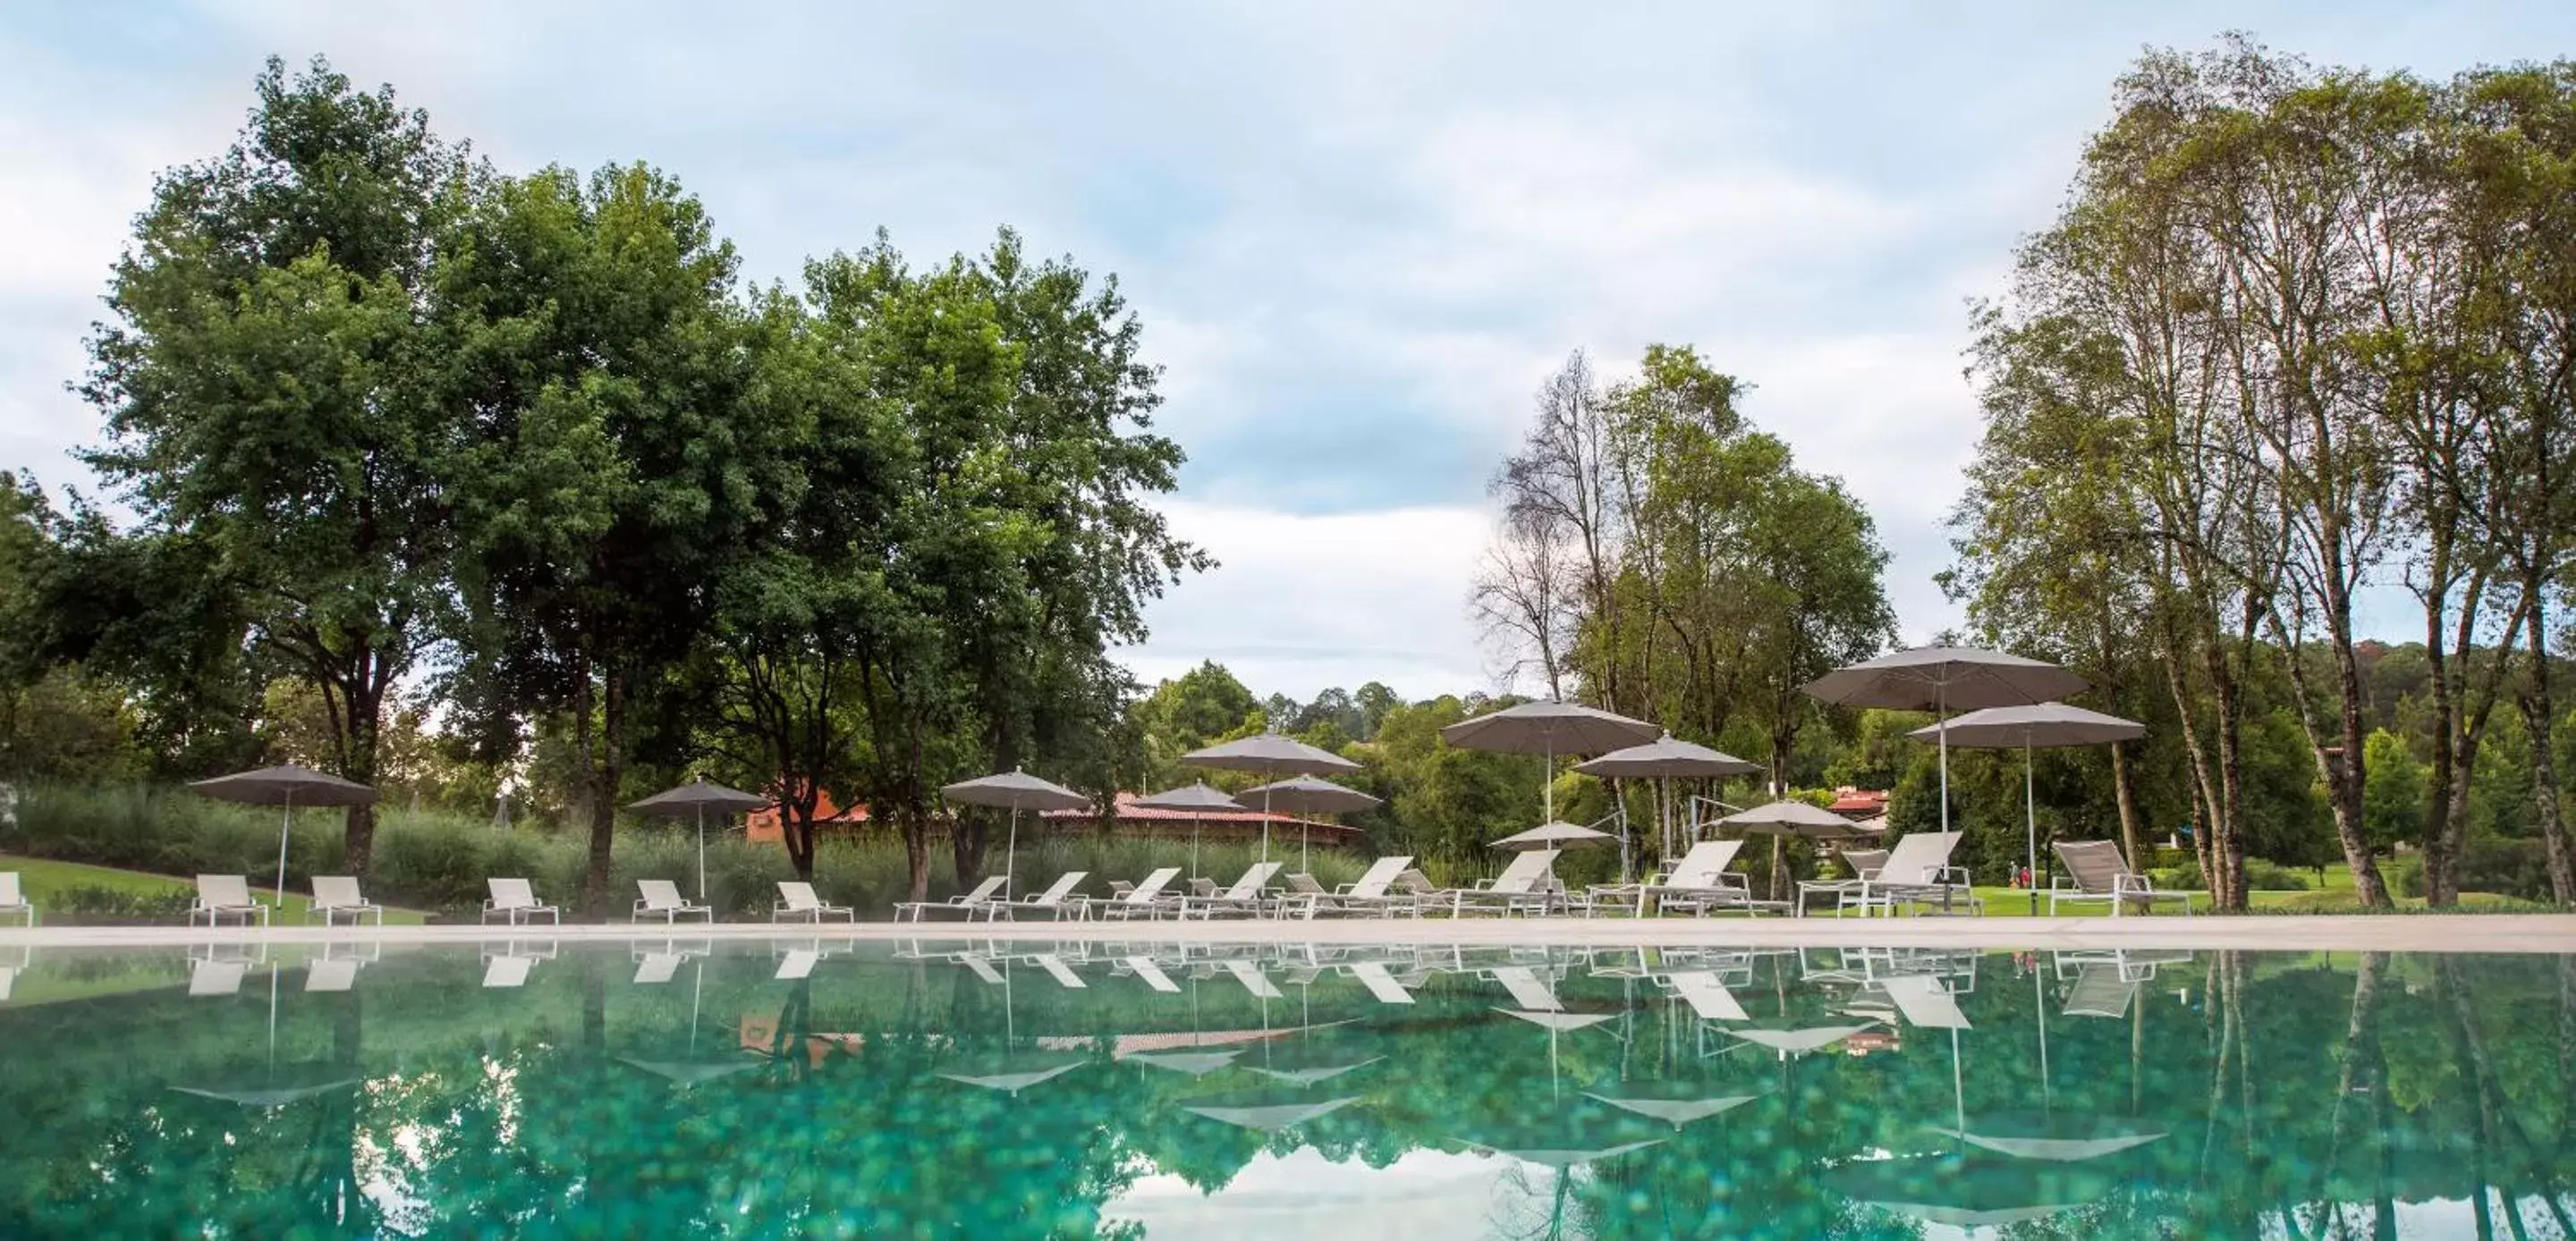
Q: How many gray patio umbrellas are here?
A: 12